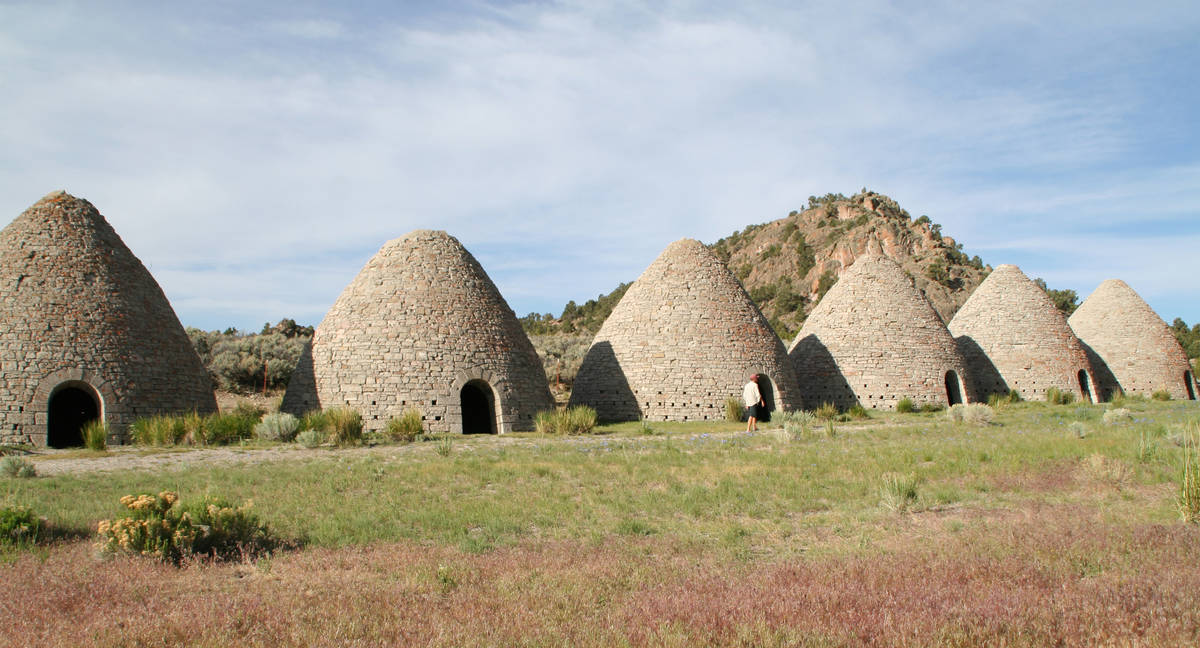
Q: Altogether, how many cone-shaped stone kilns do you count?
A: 6